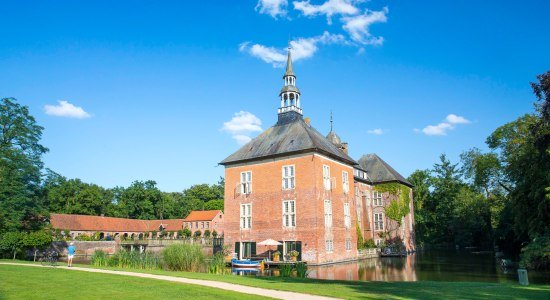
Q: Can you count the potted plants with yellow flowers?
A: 2